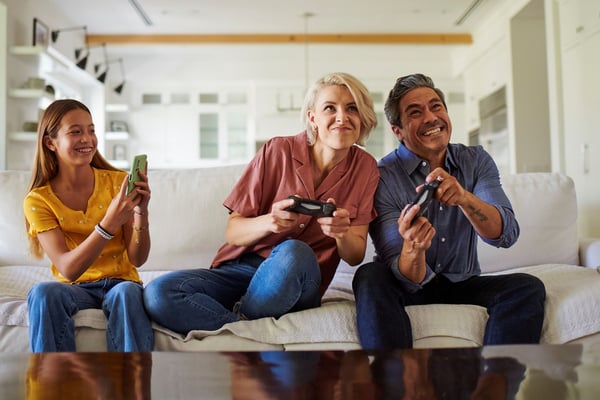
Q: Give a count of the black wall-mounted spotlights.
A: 3